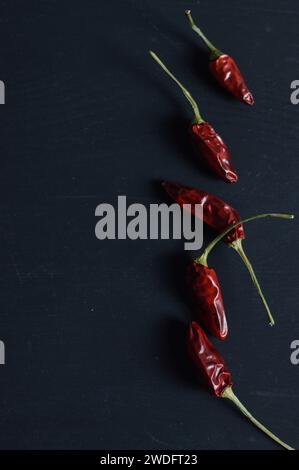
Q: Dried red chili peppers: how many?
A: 5